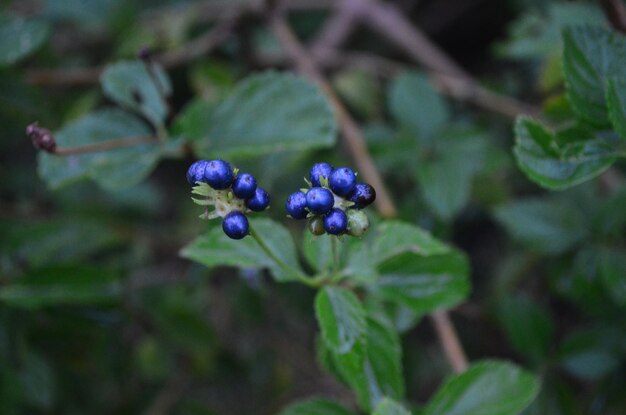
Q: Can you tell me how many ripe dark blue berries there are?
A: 11